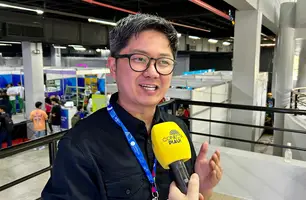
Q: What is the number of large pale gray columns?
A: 3